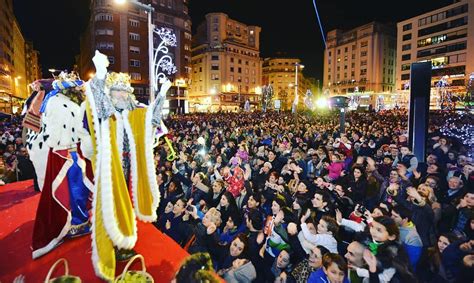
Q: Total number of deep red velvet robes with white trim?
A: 1